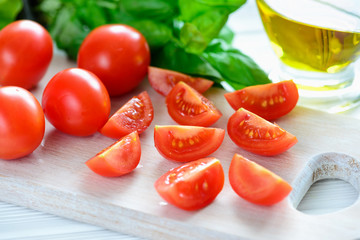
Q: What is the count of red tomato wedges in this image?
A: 9